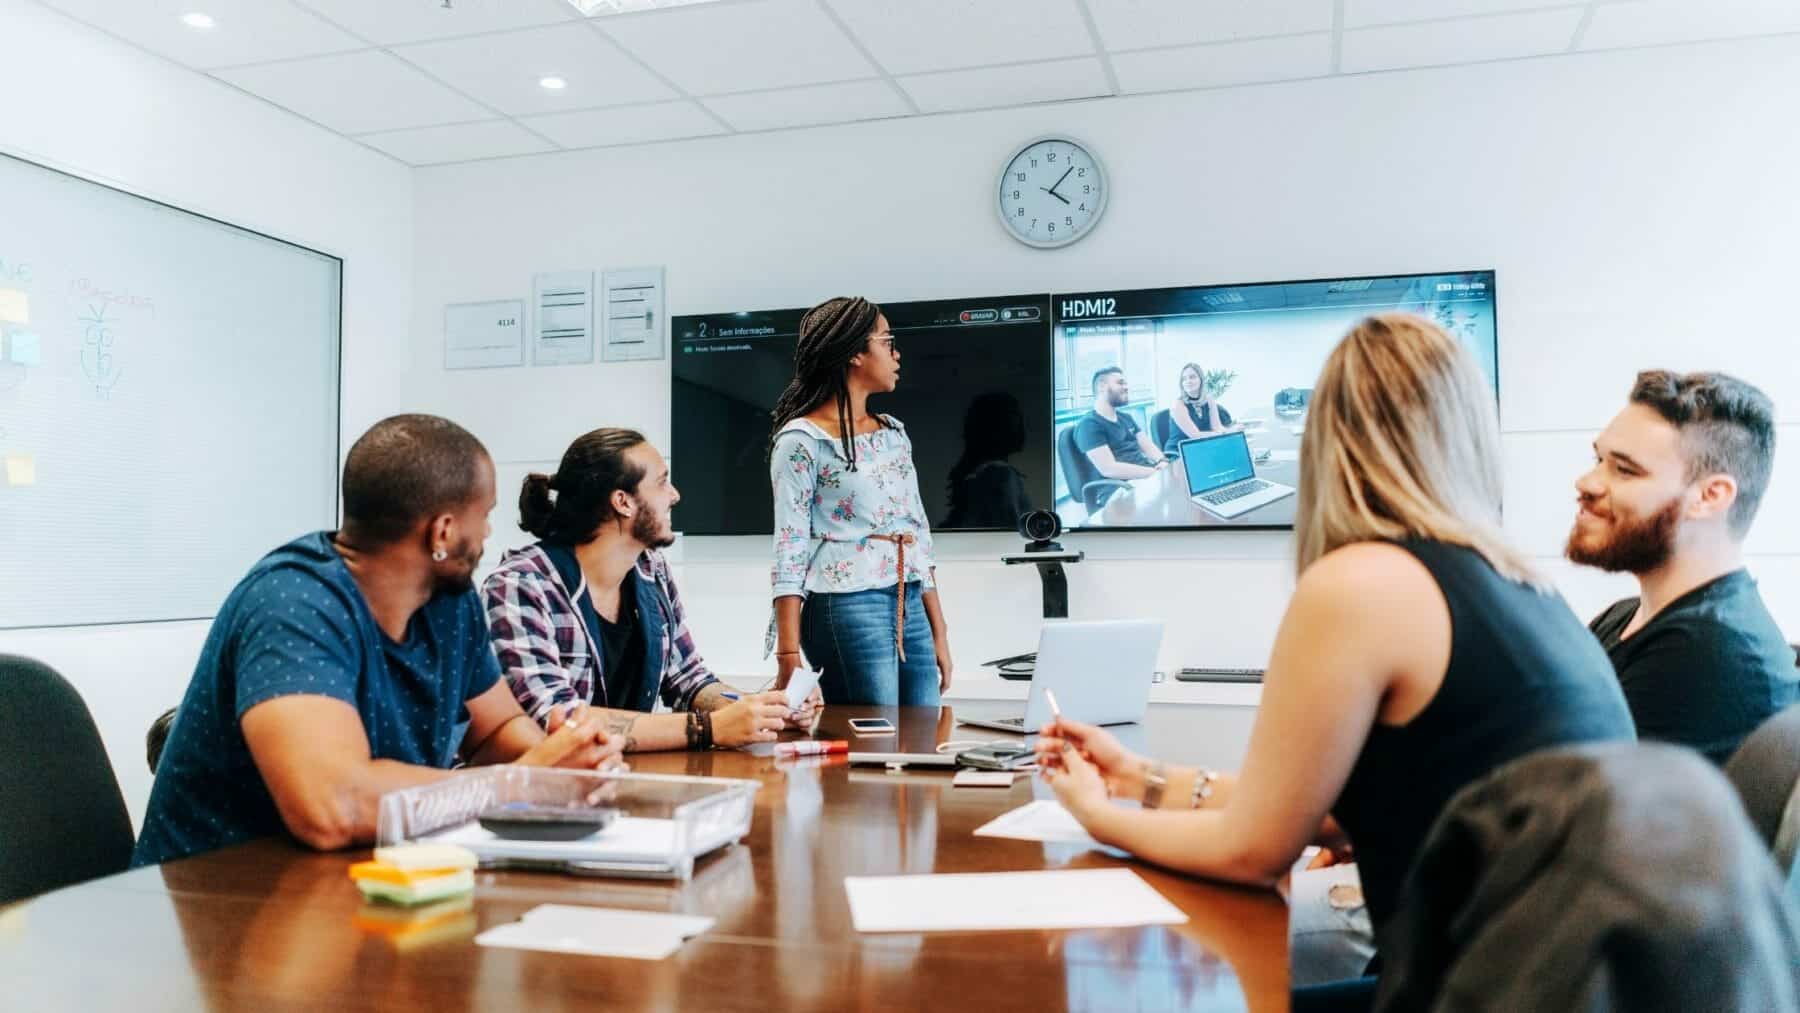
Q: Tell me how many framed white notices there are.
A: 3